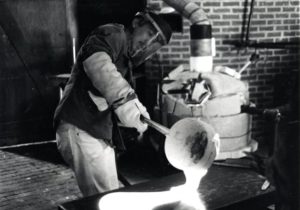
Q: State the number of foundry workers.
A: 1